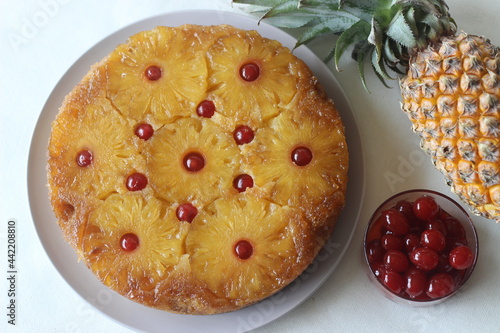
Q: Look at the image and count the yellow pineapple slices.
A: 7